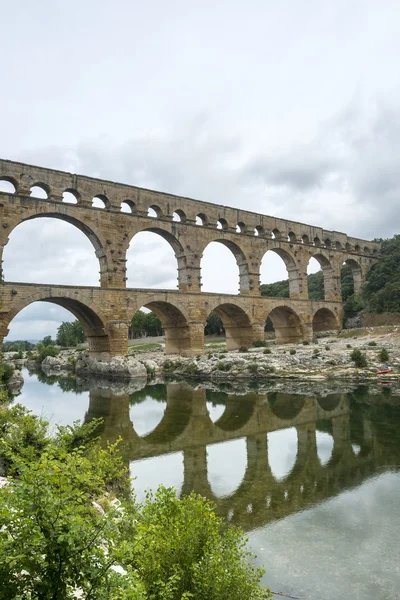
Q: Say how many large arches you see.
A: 11